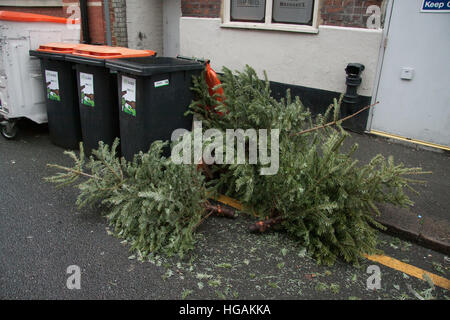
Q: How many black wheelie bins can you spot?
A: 3